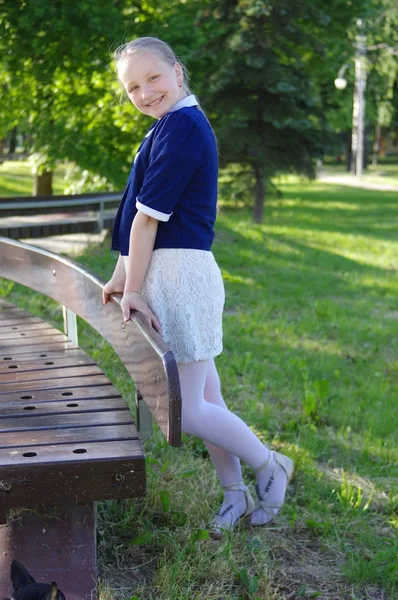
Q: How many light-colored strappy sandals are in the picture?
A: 2